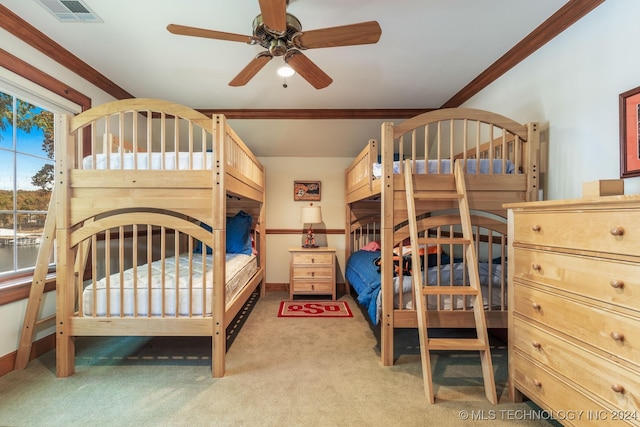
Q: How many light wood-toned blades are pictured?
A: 5